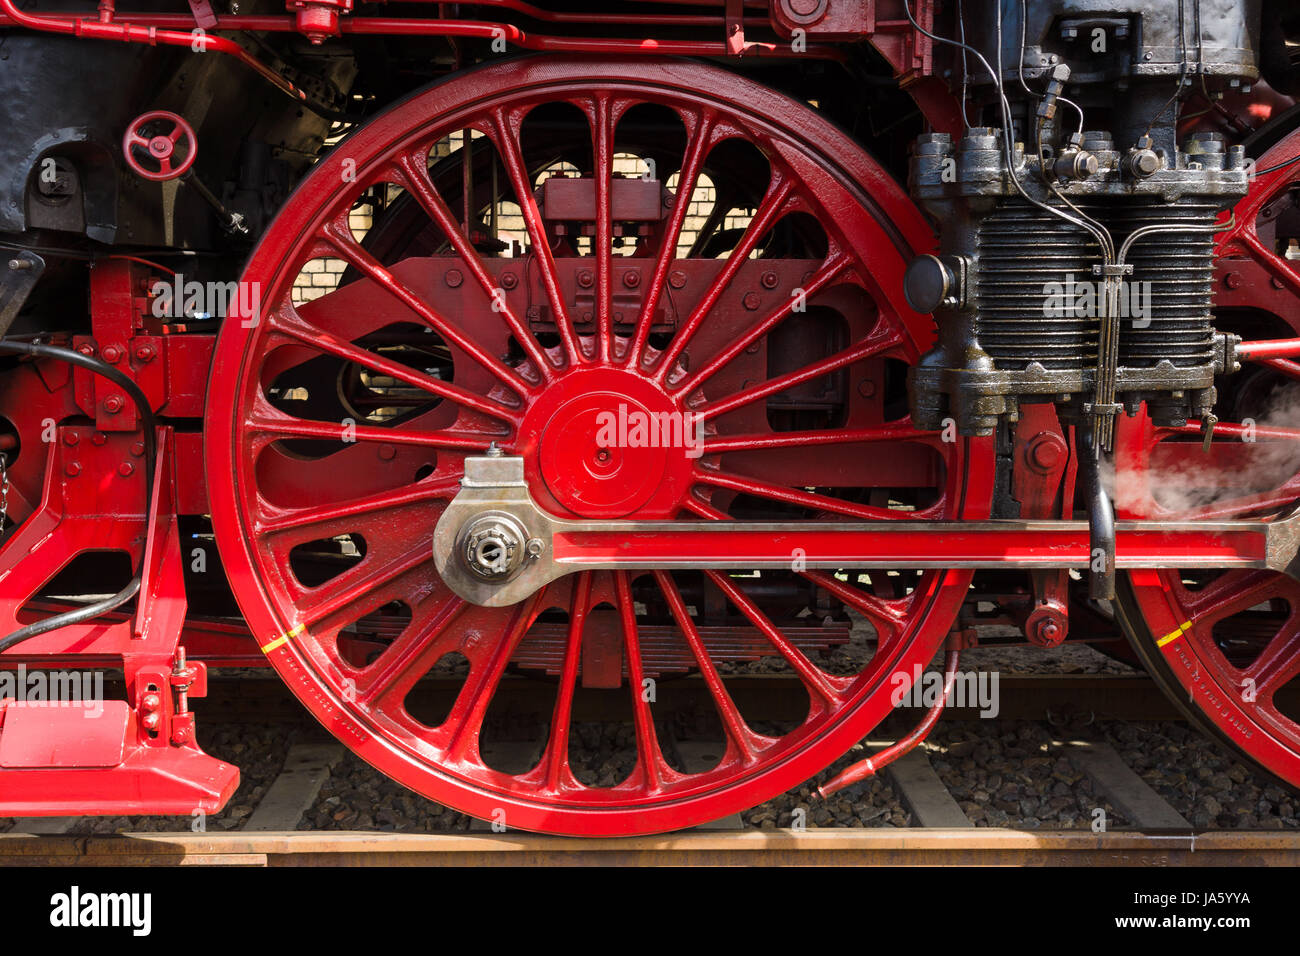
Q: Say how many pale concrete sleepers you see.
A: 6